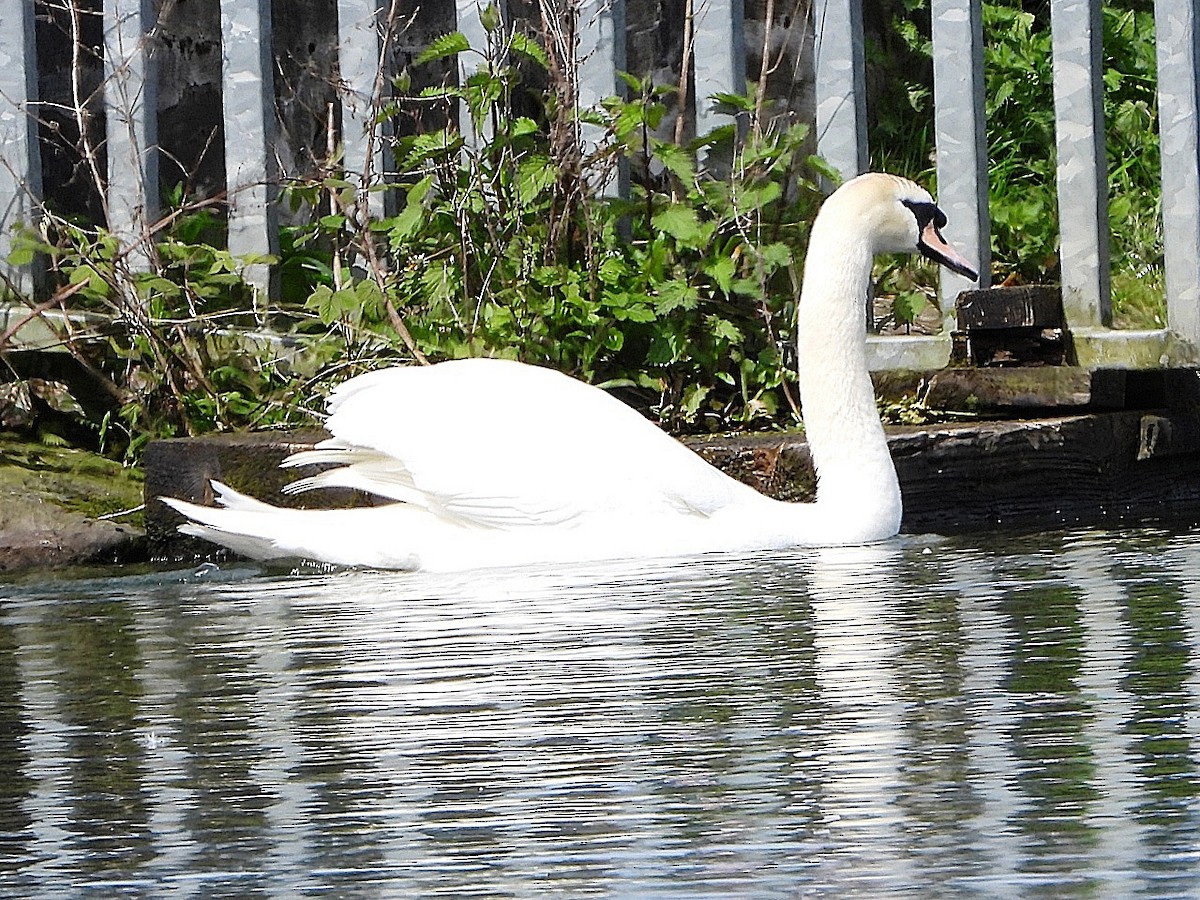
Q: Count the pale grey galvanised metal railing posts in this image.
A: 11